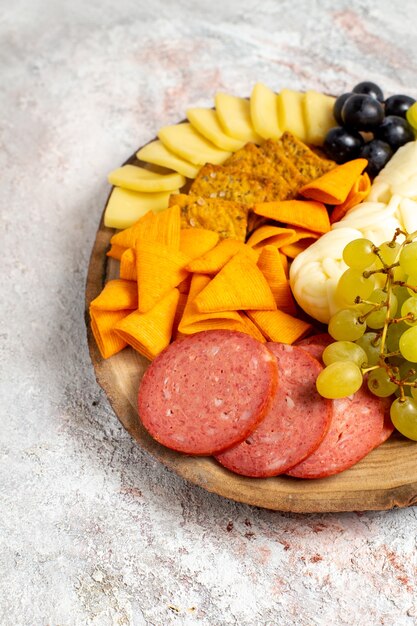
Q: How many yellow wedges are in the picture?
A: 9